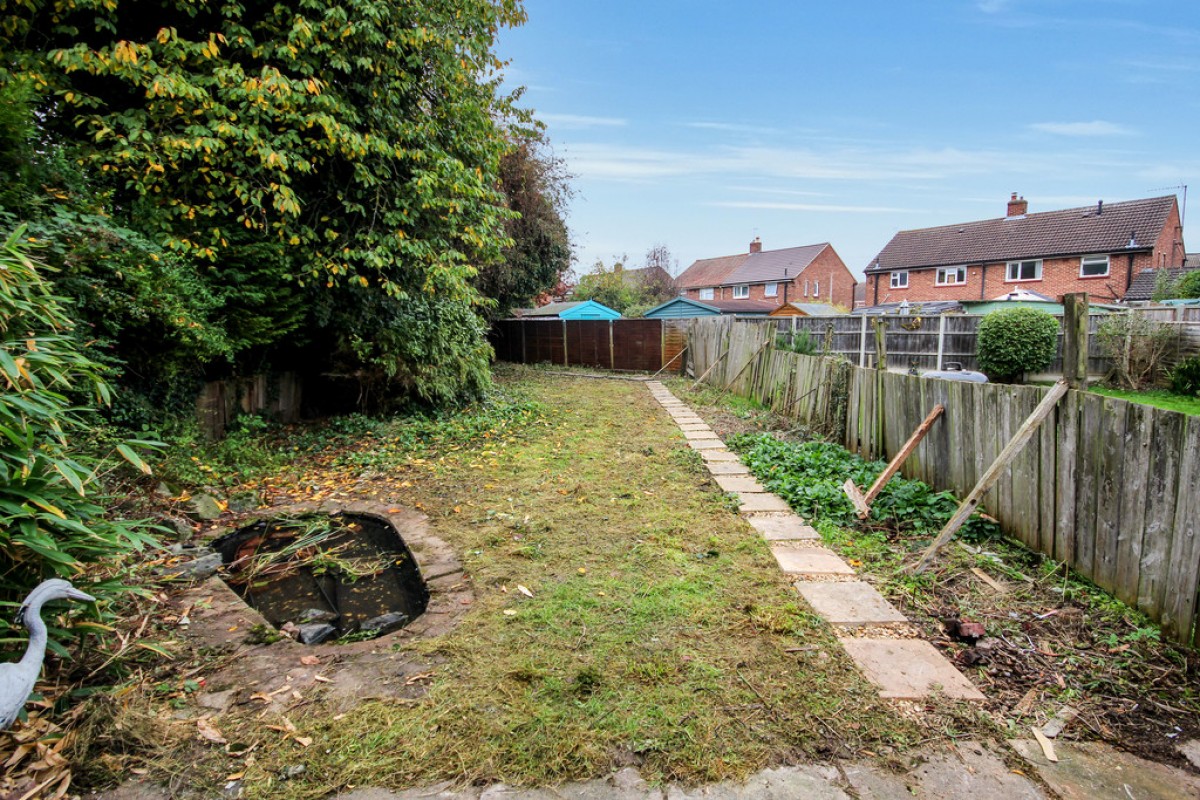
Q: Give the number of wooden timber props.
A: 5